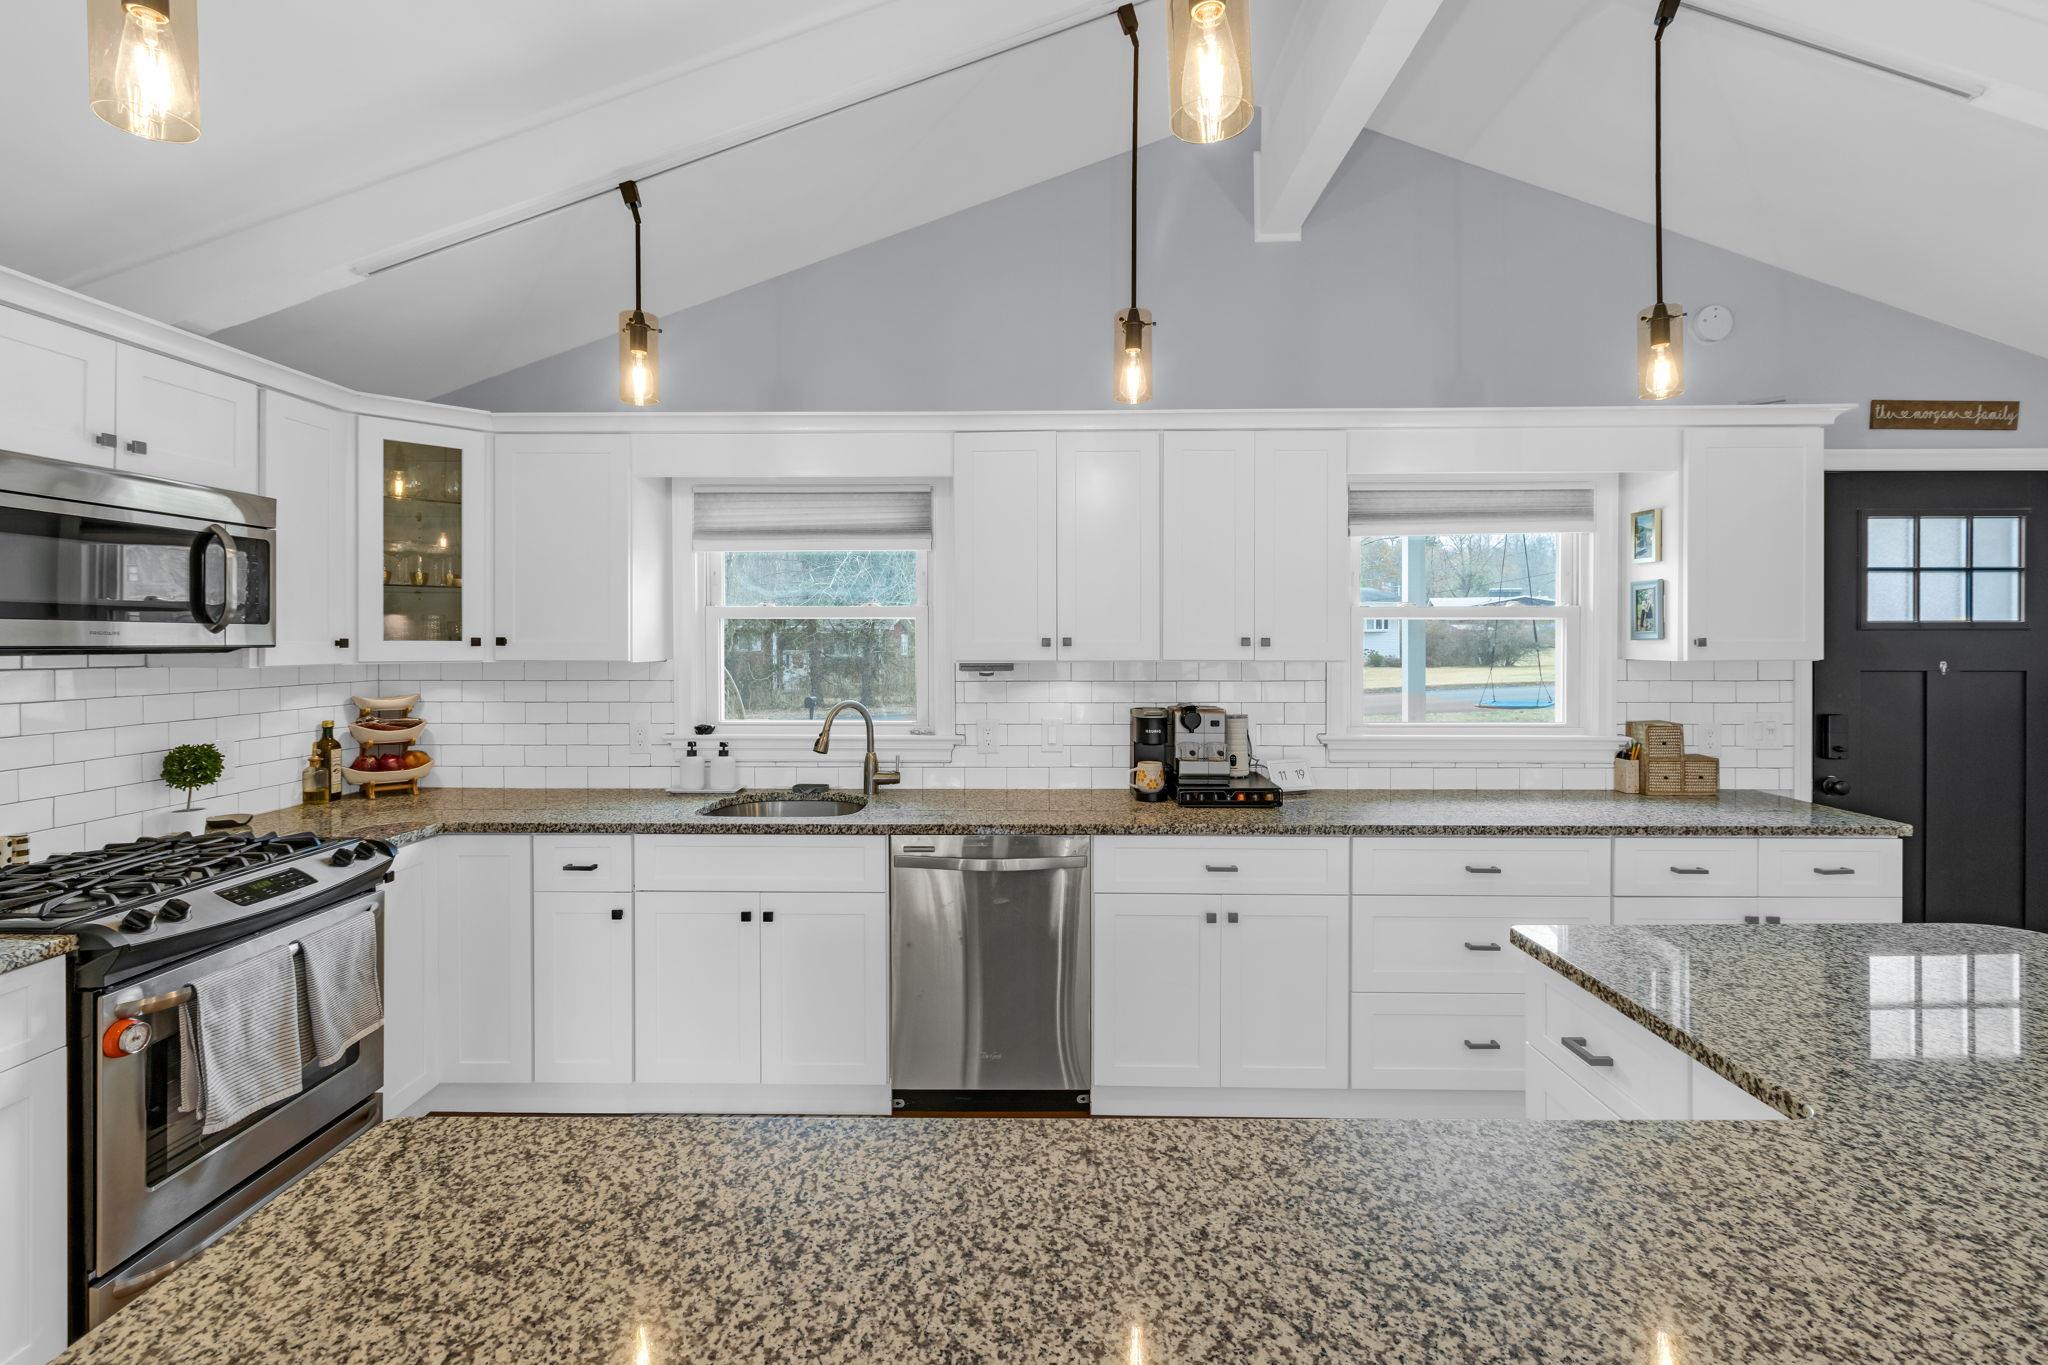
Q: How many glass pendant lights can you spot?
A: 5